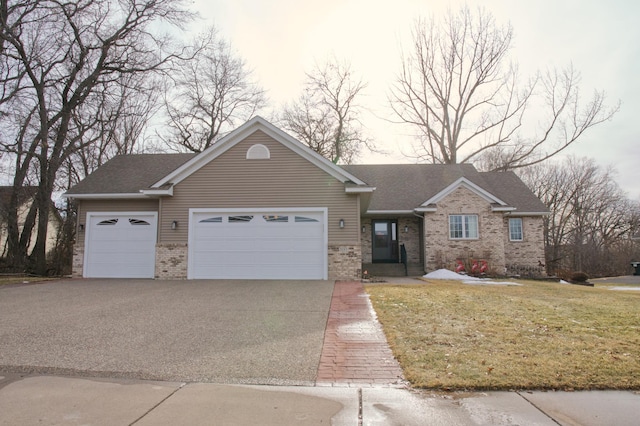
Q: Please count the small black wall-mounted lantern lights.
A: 5